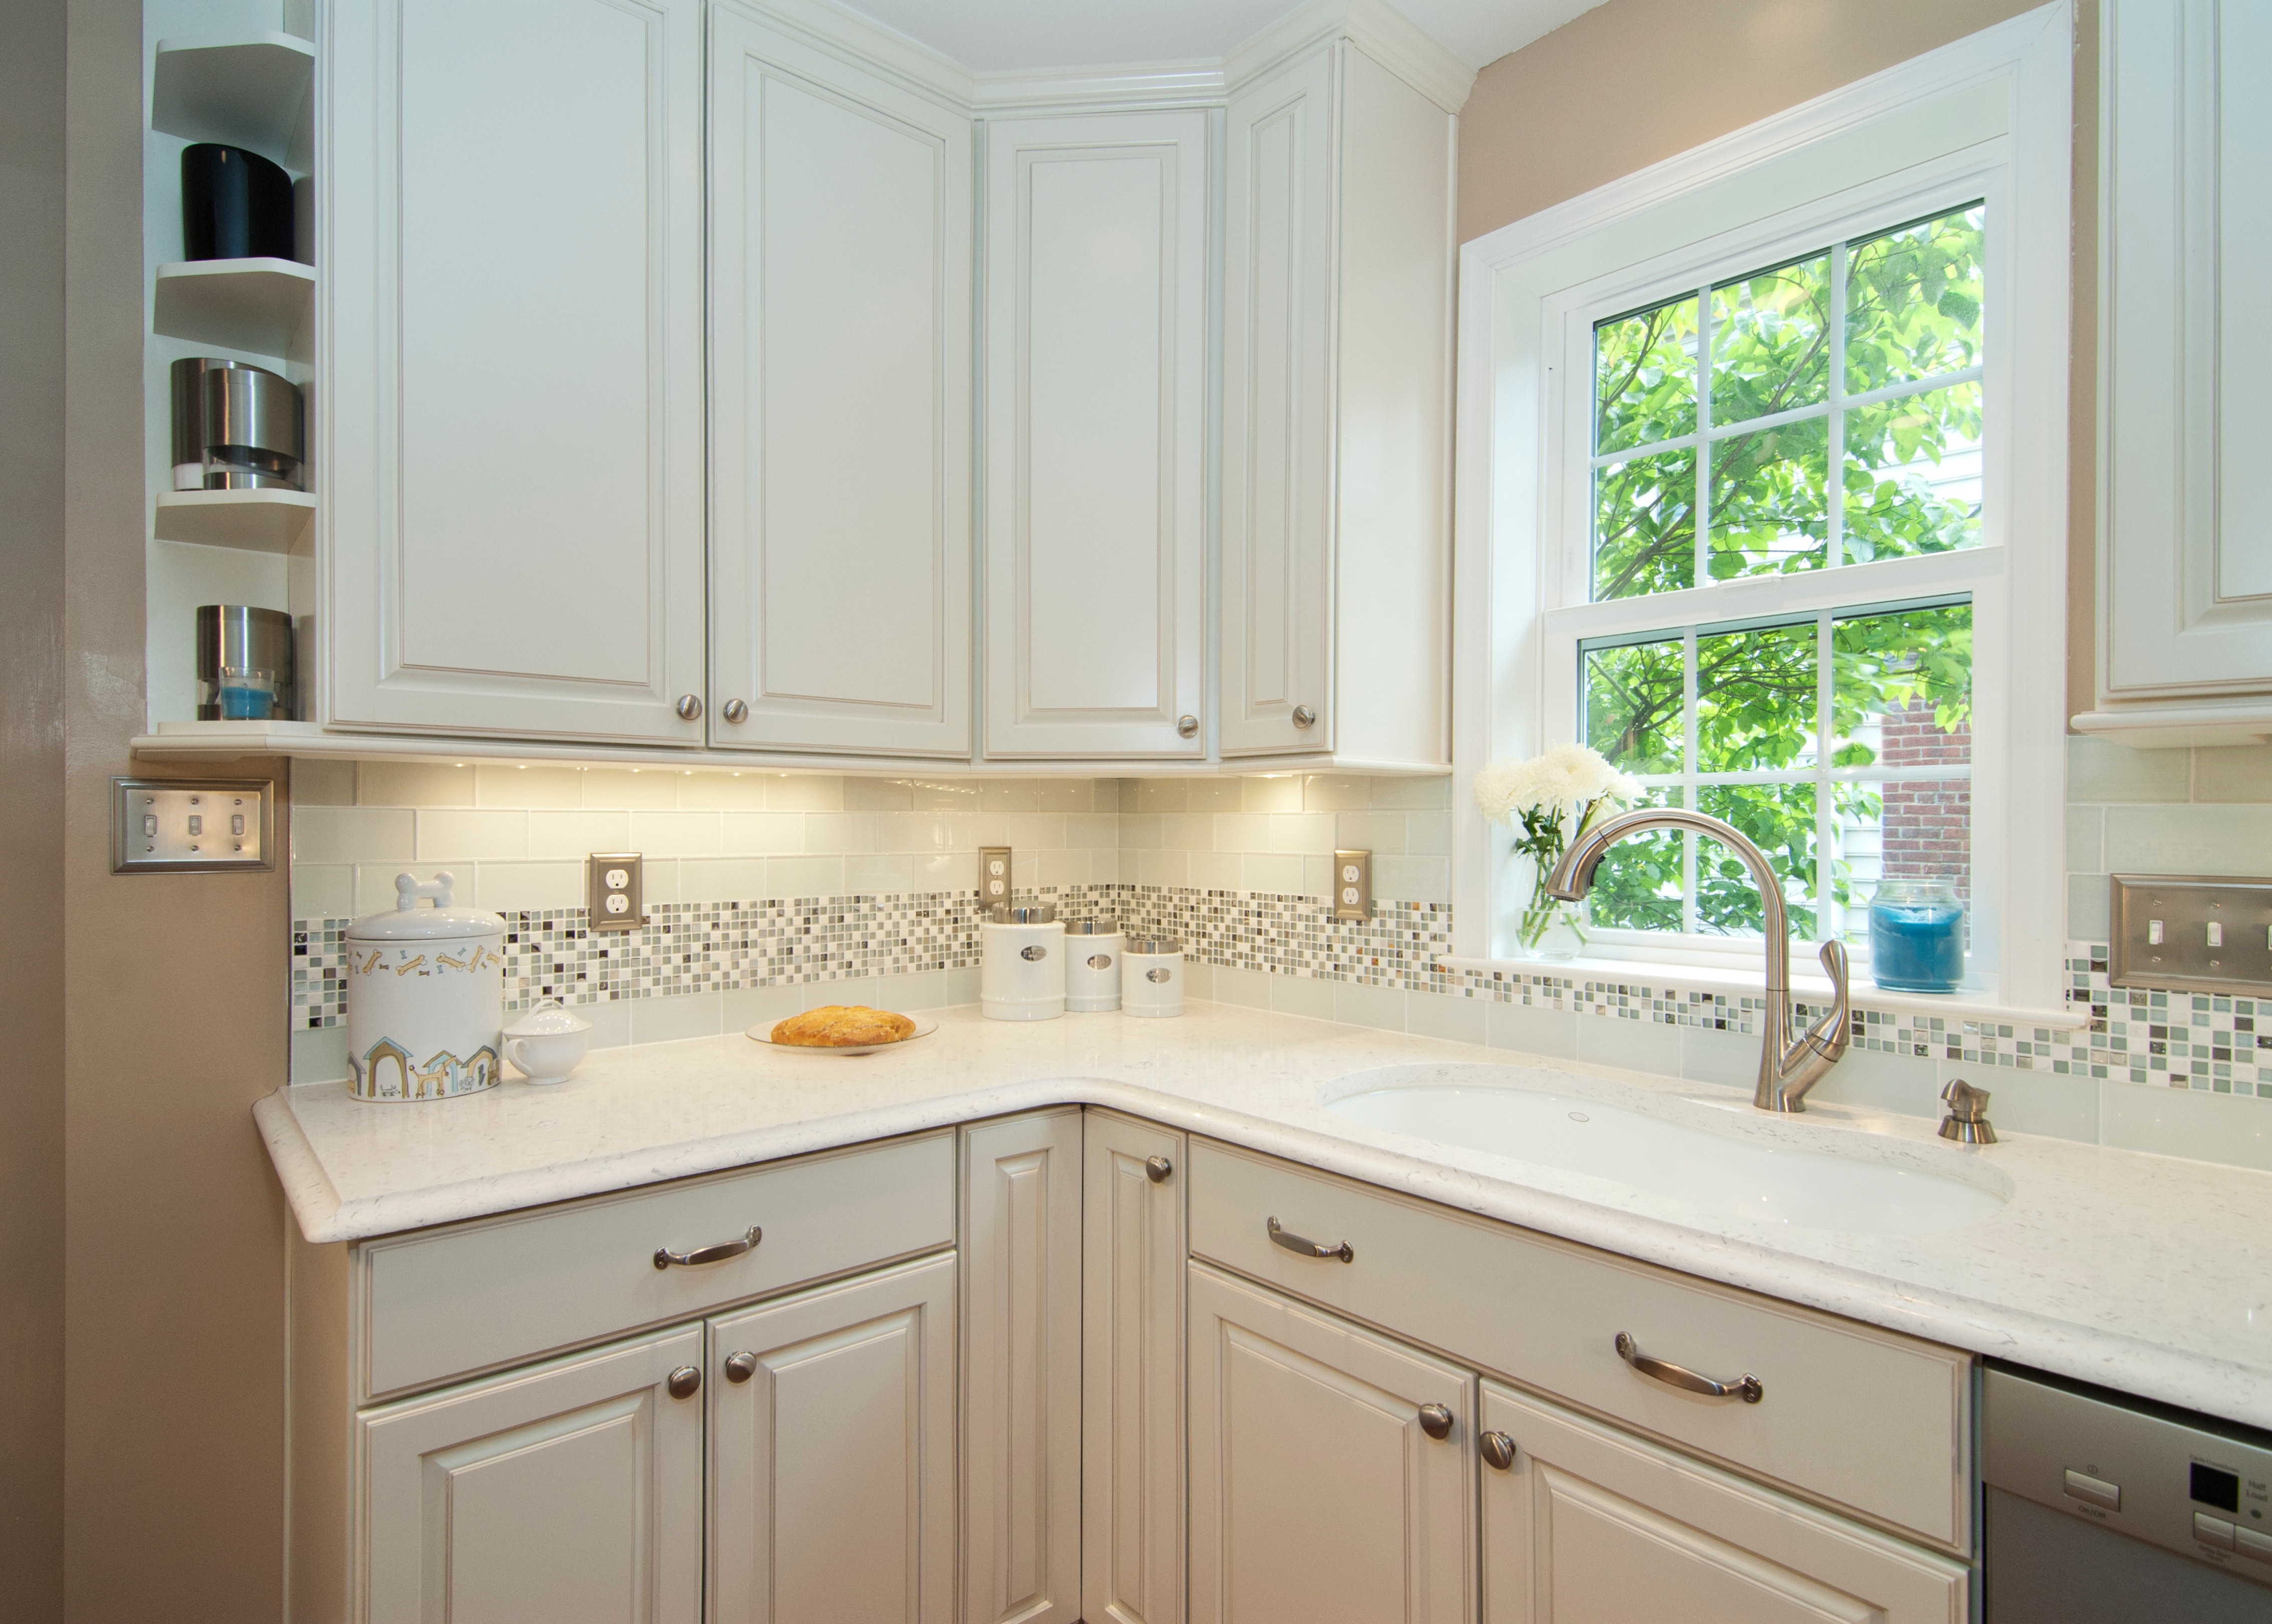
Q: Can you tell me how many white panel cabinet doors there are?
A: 11